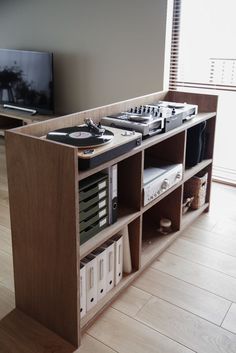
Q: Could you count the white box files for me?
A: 5